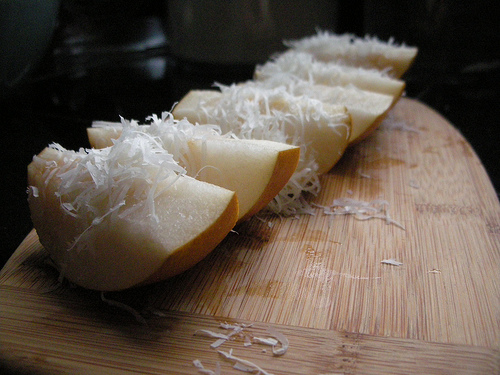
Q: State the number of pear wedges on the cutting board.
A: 6